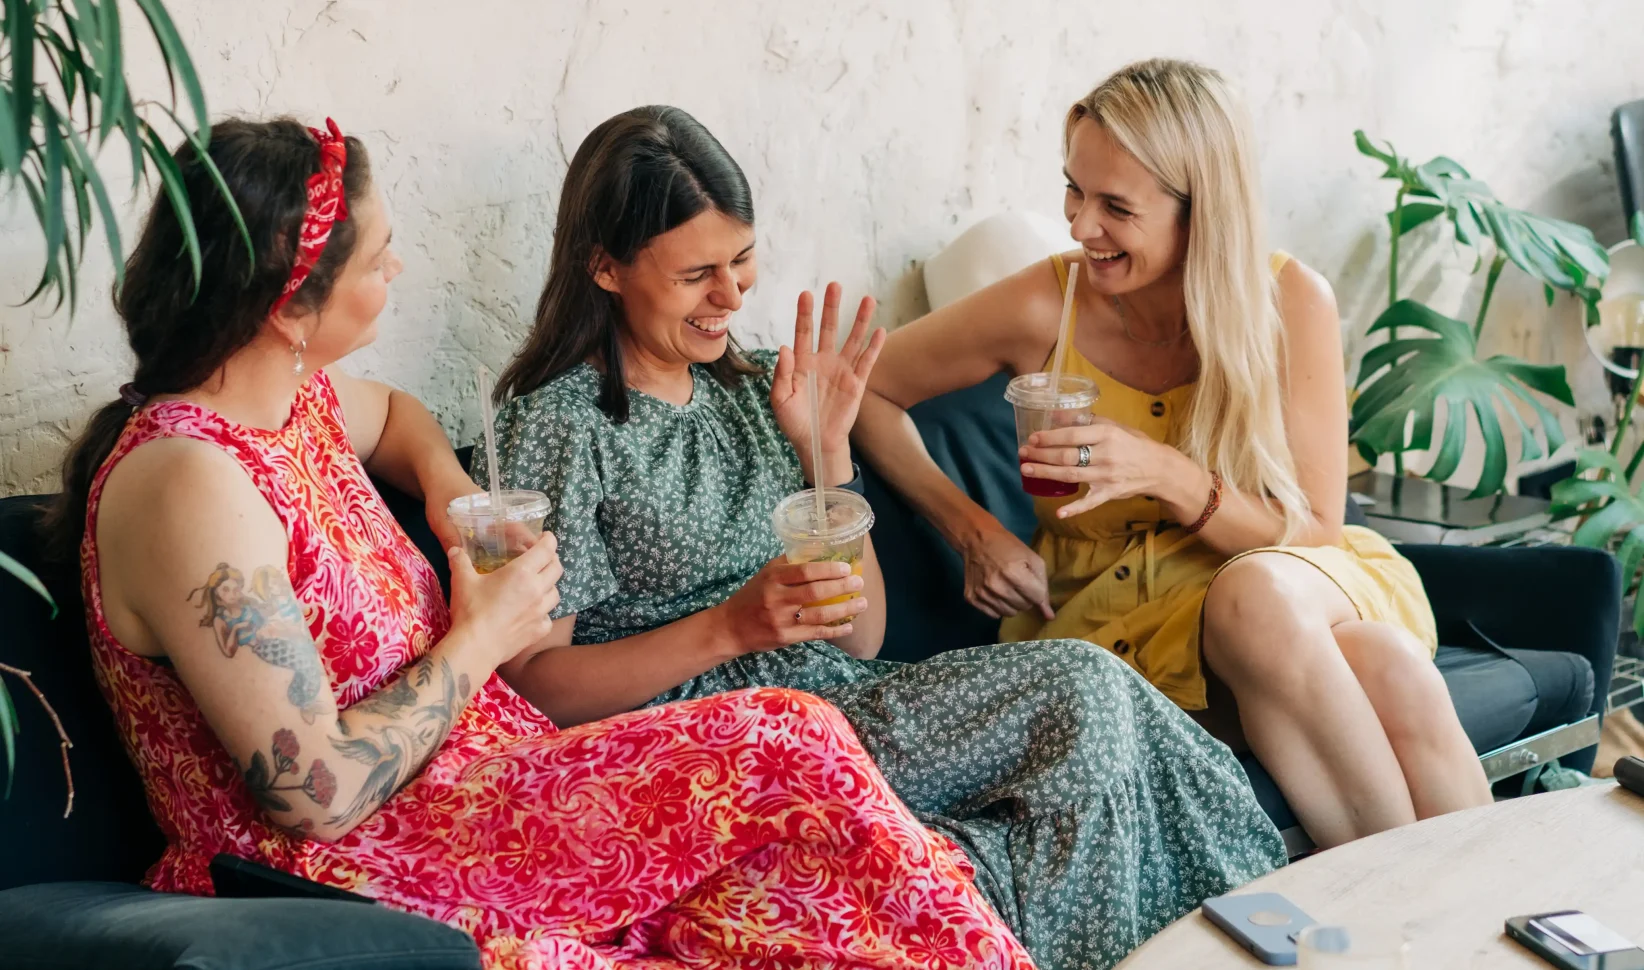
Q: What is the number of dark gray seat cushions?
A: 2